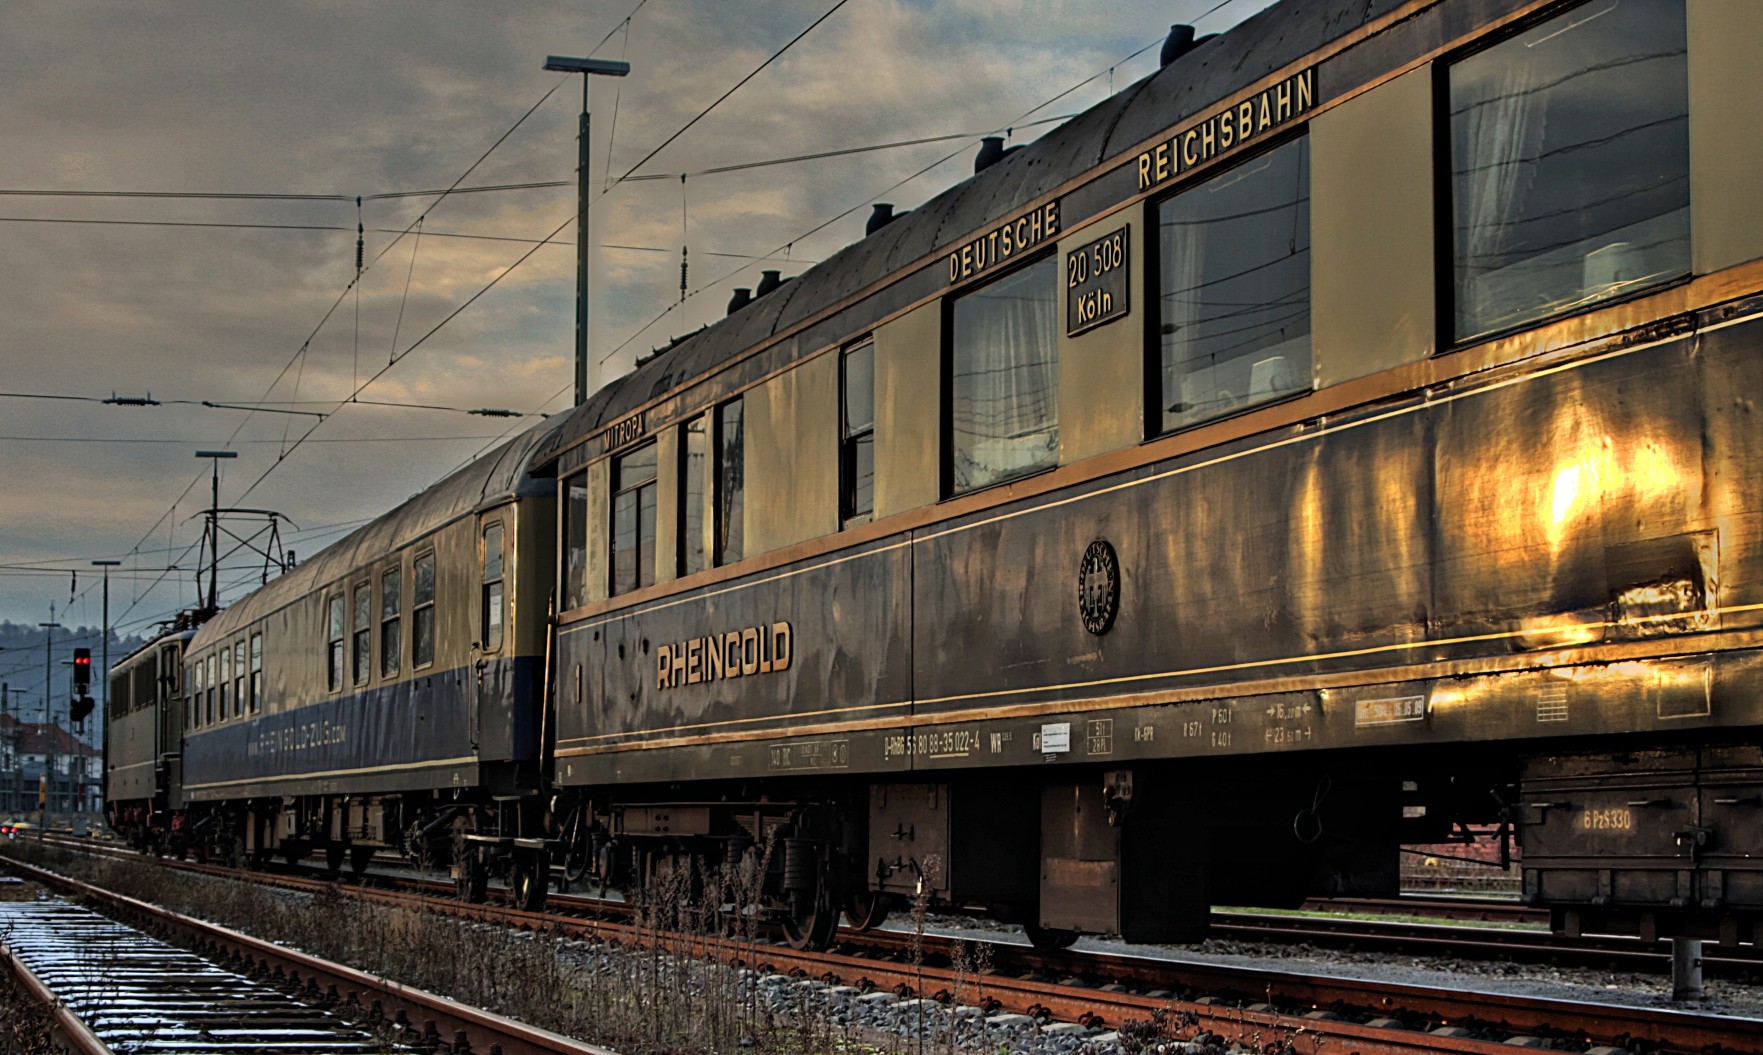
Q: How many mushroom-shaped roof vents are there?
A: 5